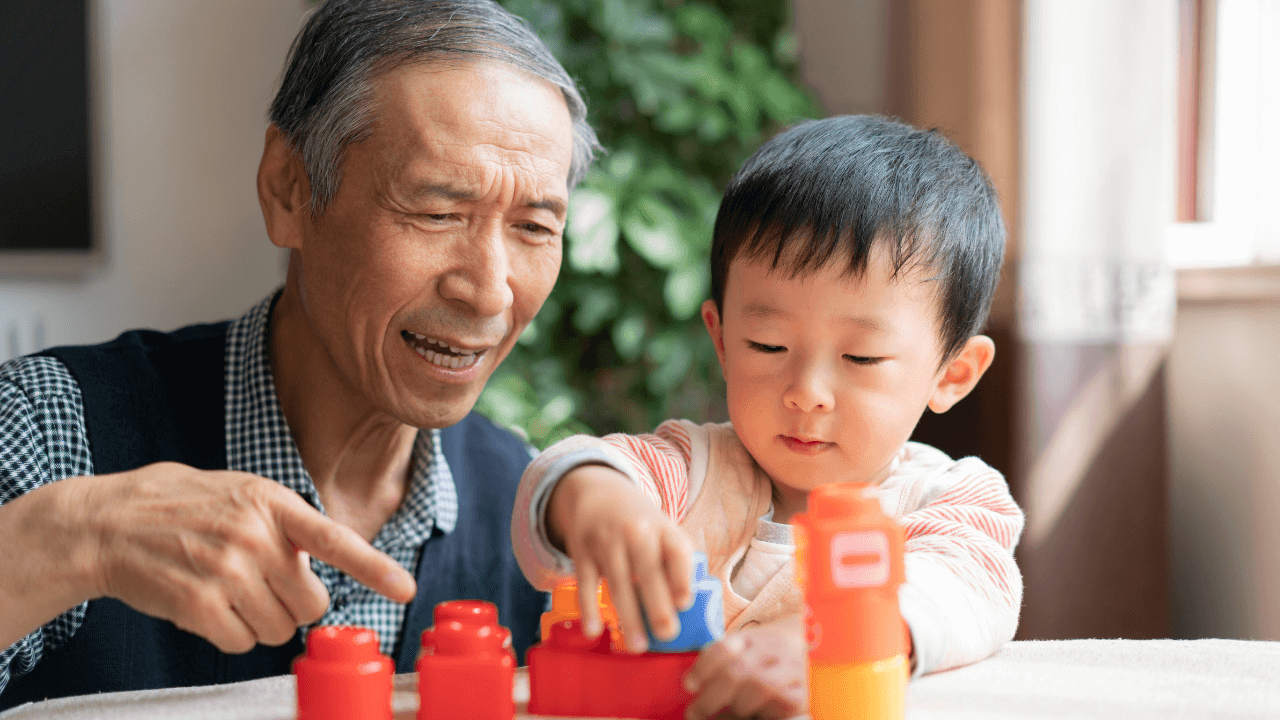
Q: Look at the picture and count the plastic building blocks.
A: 8